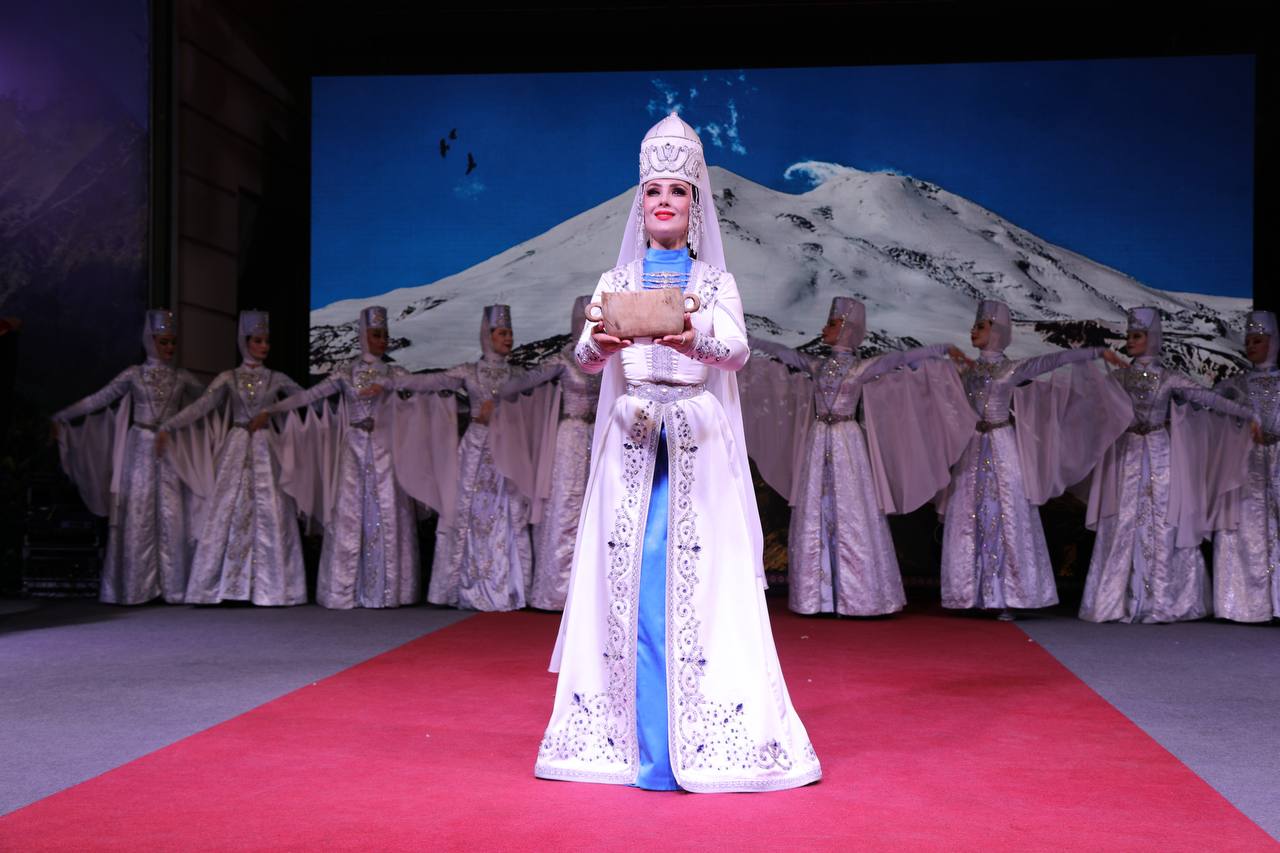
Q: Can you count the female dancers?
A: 10